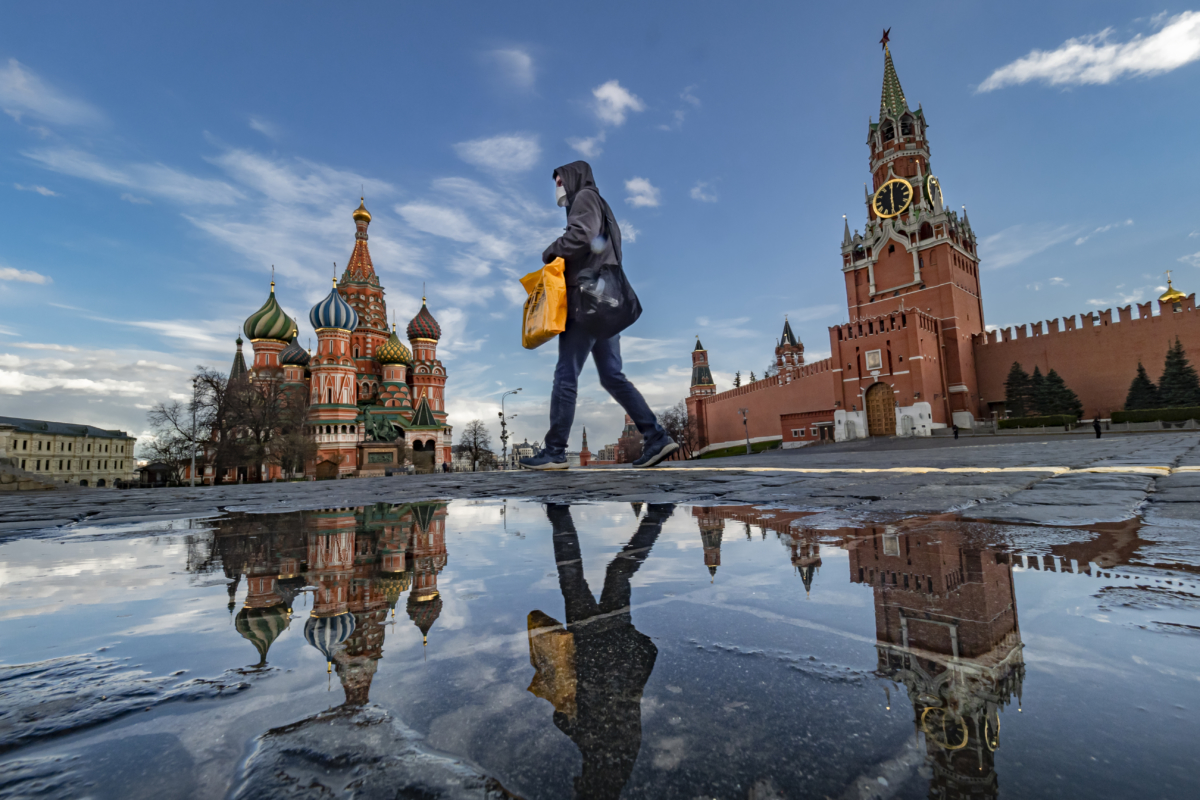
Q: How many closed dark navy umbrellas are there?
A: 0